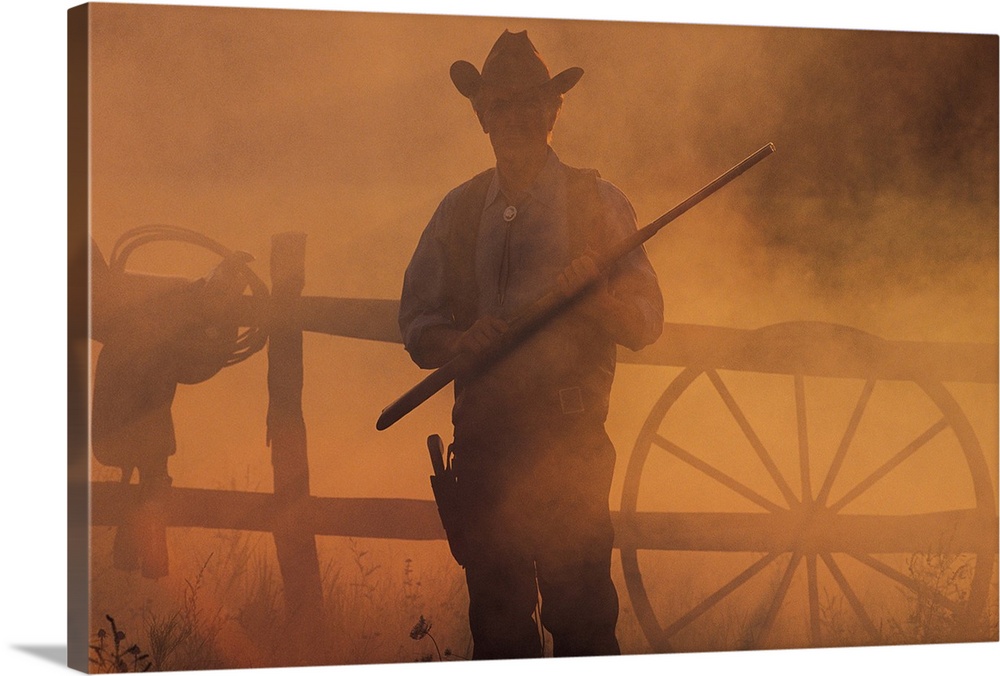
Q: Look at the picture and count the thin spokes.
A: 10